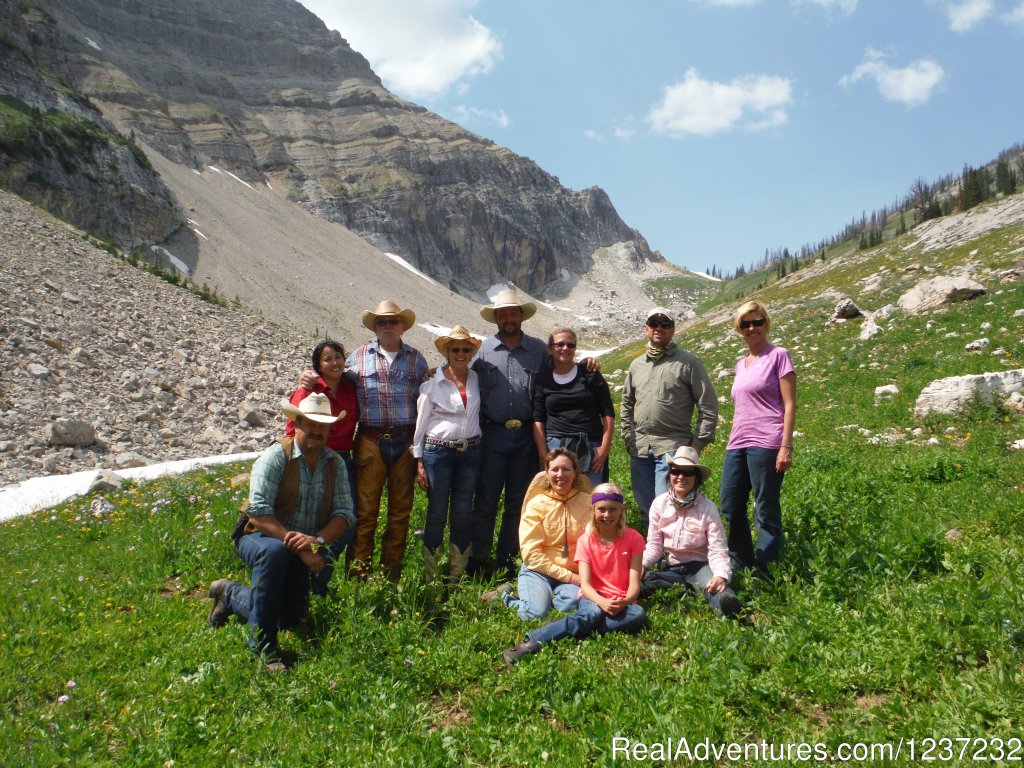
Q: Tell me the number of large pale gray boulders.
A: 2